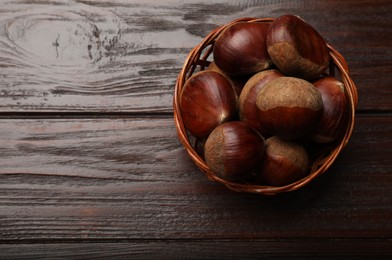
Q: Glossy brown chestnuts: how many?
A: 9